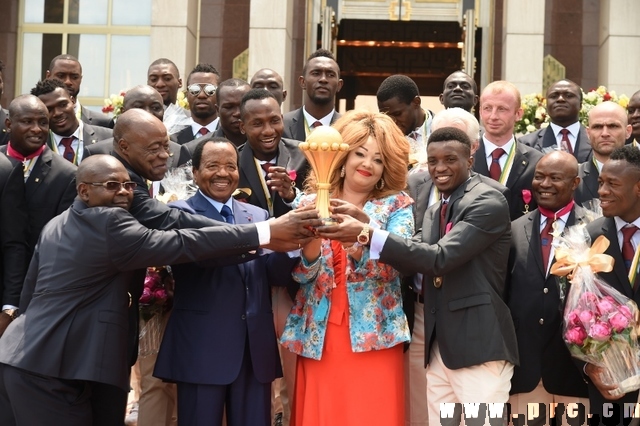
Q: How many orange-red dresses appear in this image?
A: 1